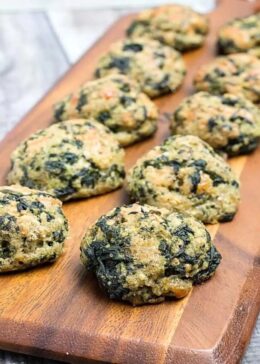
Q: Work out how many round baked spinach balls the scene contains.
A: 10